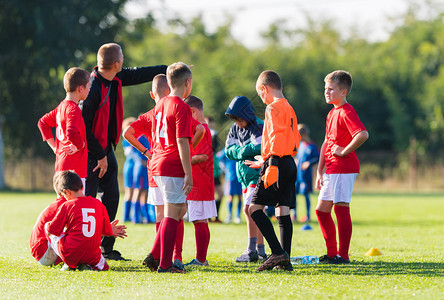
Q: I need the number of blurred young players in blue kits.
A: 4